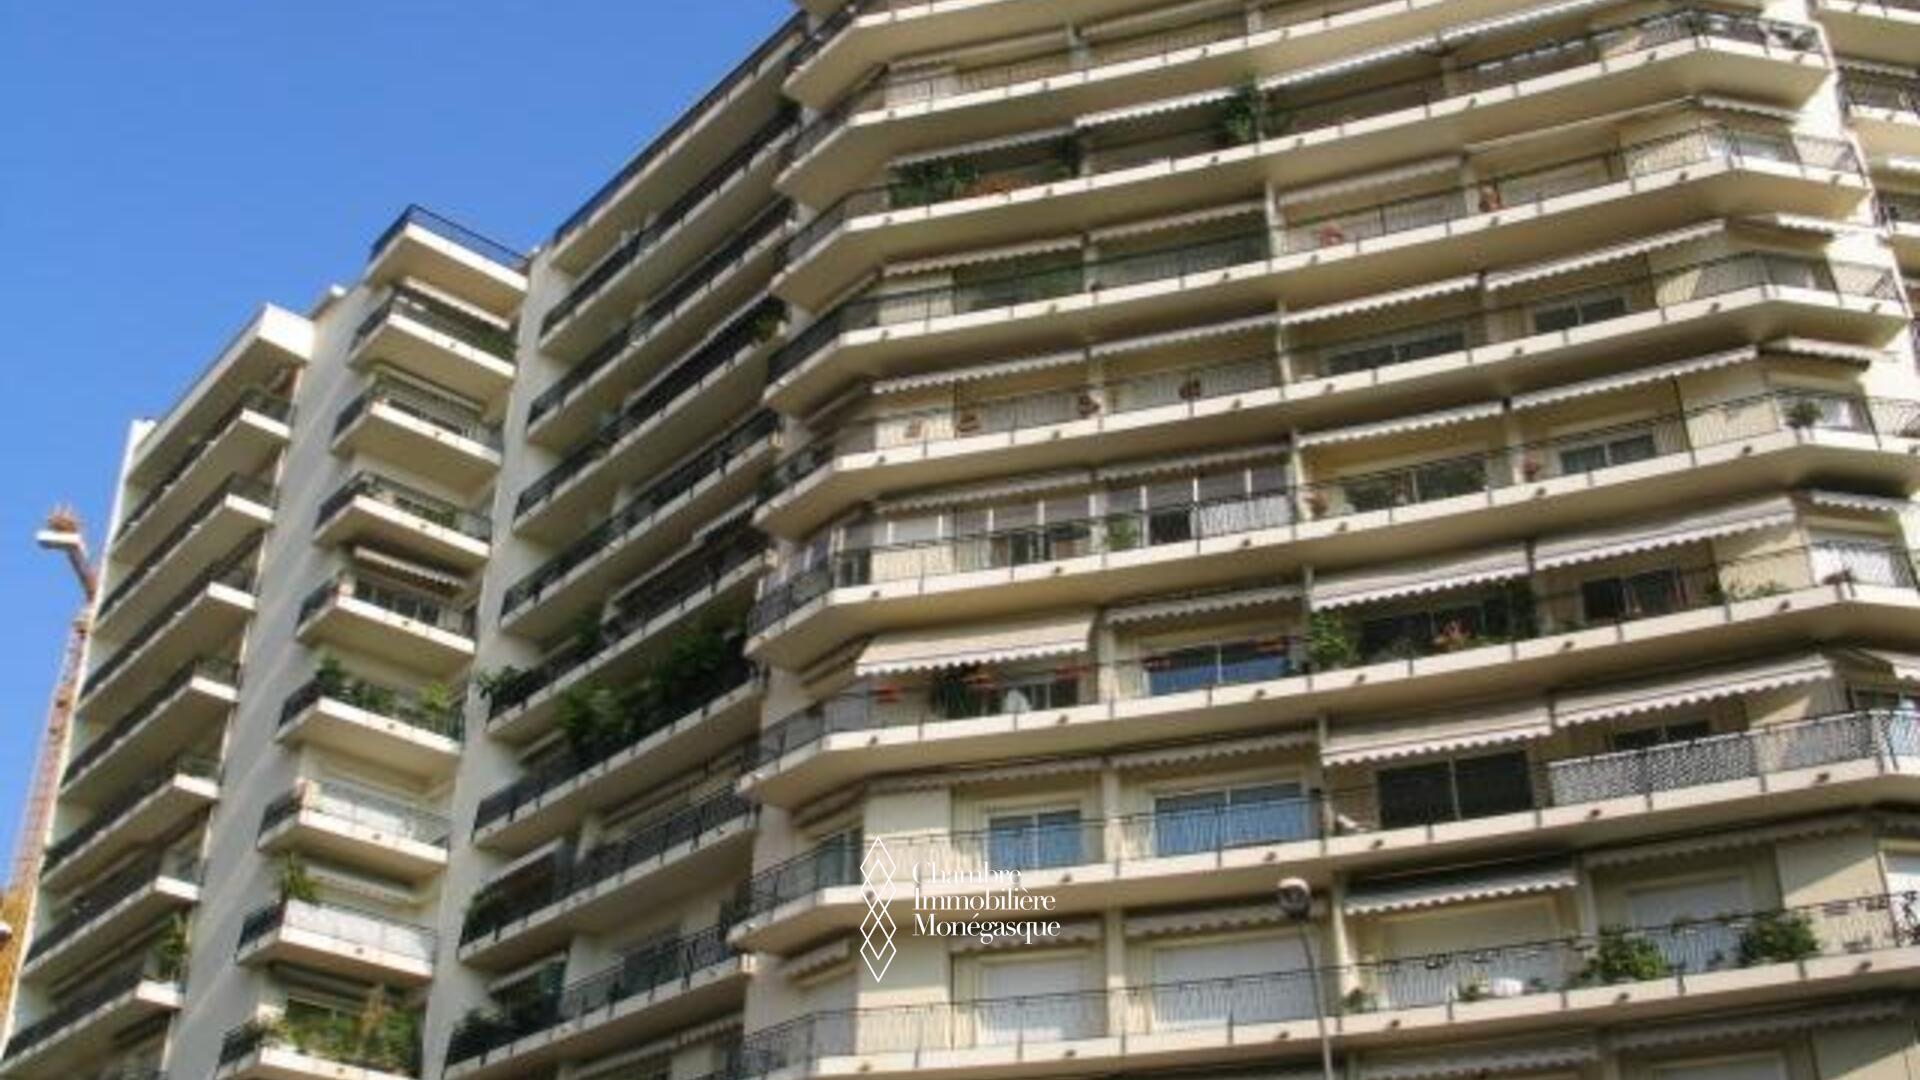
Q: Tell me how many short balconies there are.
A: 9